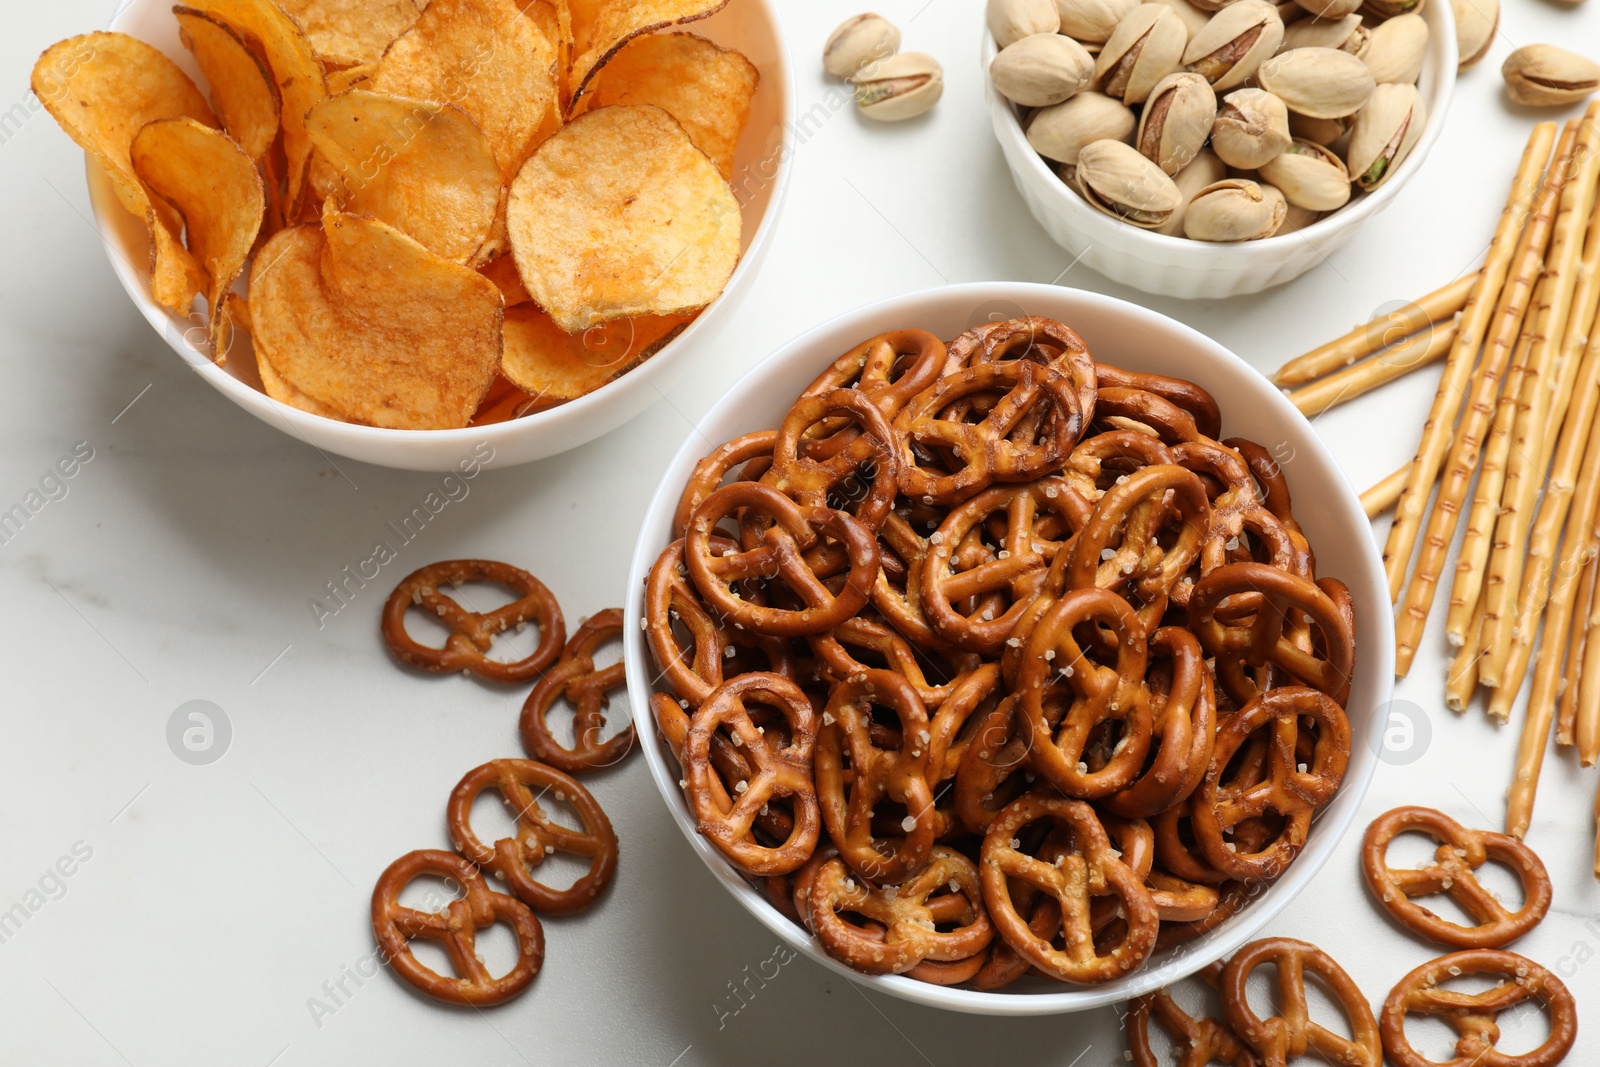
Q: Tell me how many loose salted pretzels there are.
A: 8